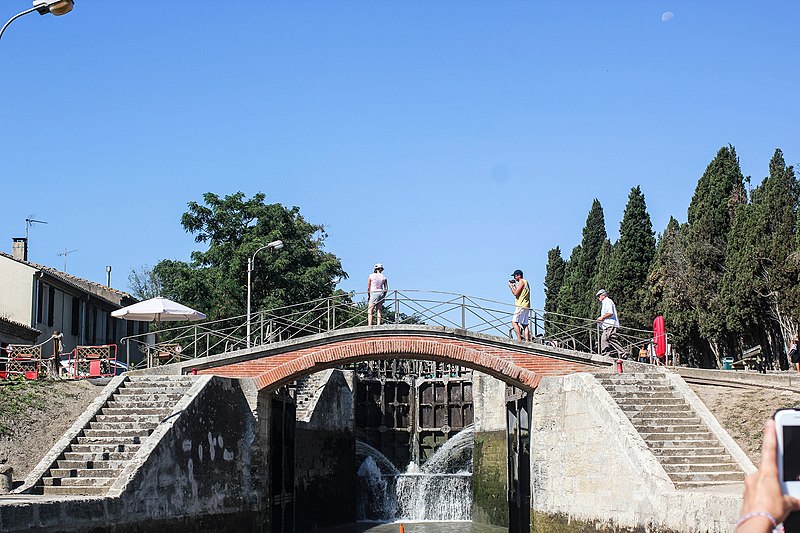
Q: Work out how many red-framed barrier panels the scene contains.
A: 2